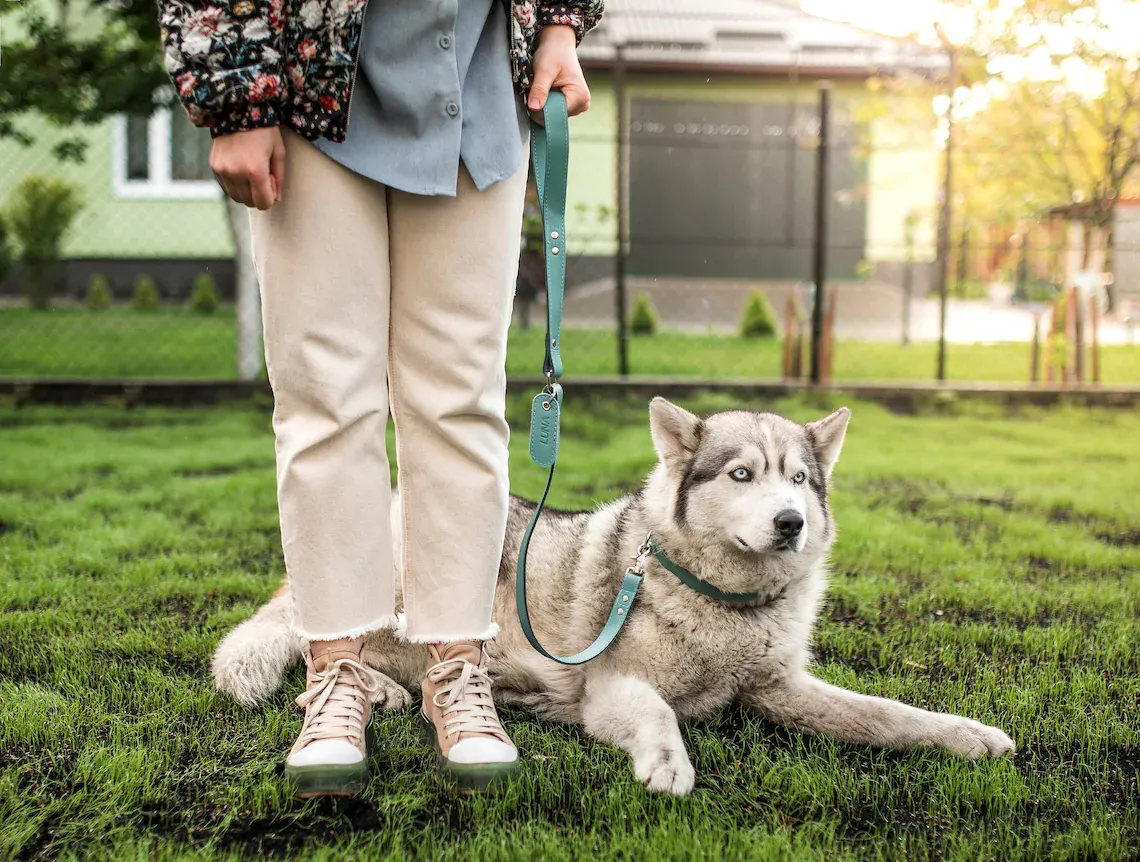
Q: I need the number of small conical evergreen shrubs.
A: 5